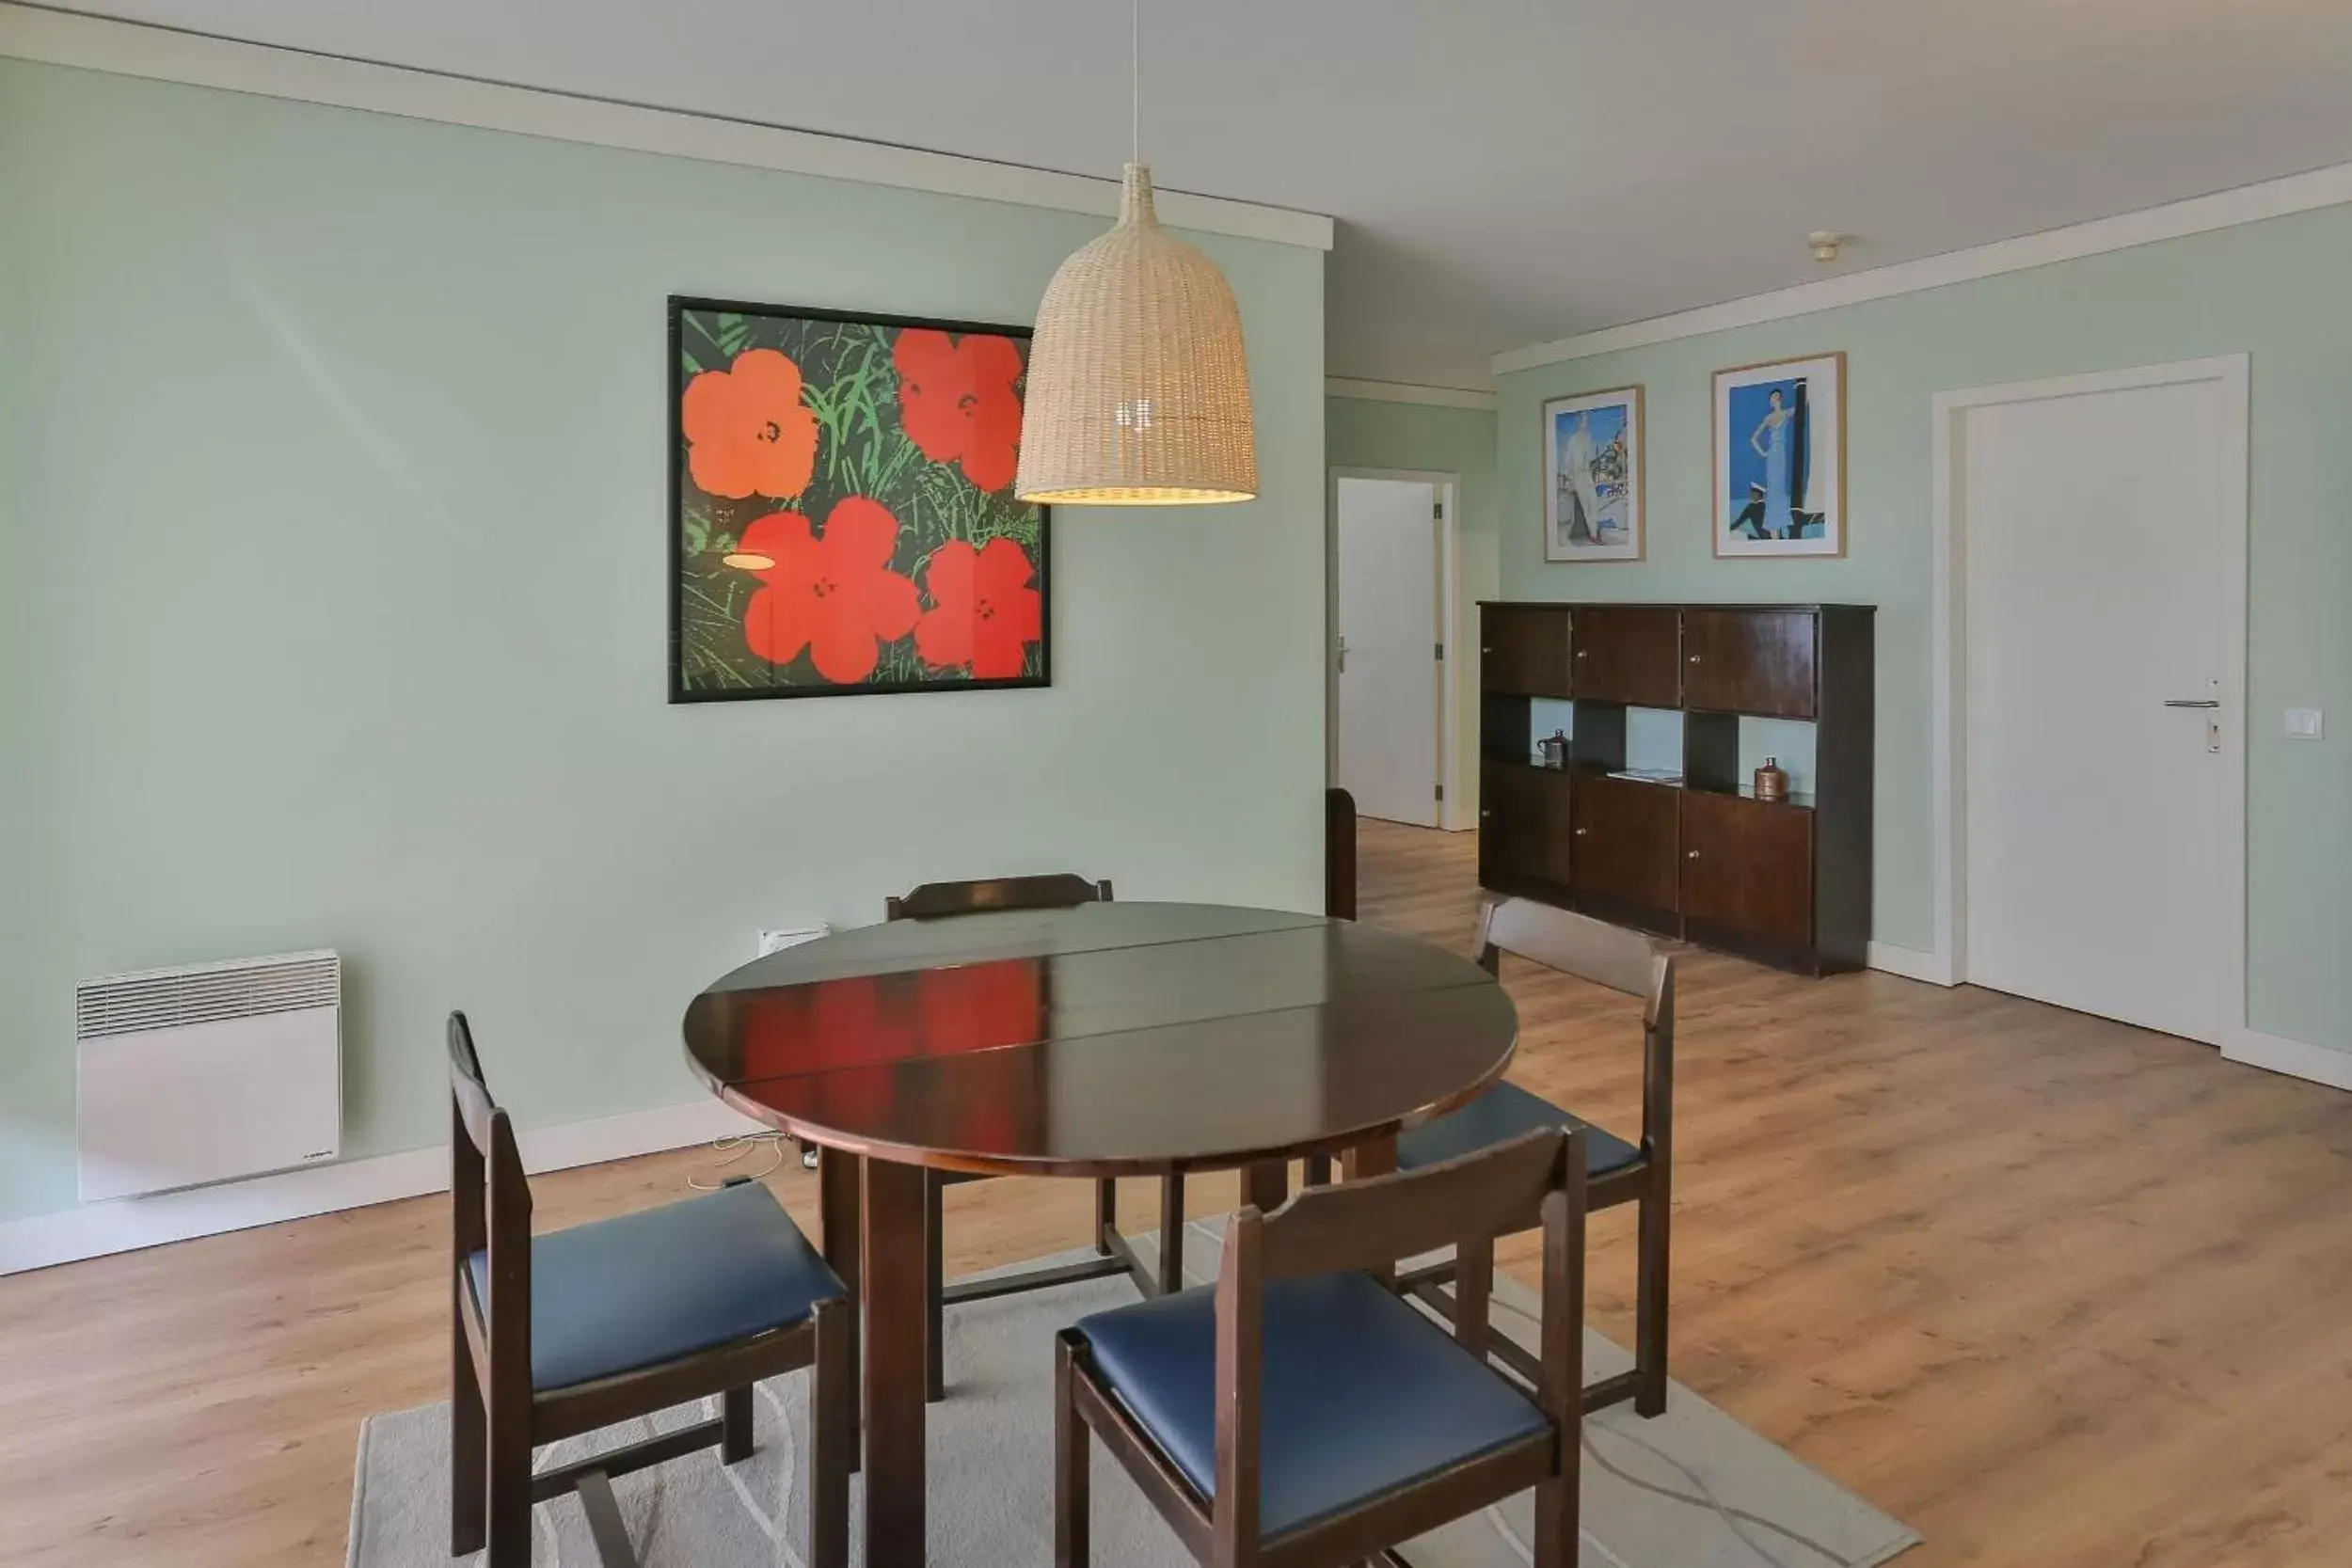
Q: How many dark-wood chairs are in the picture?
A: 4